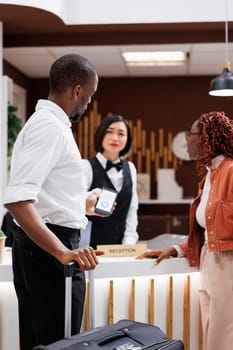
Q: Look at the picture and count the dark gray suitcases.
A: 1